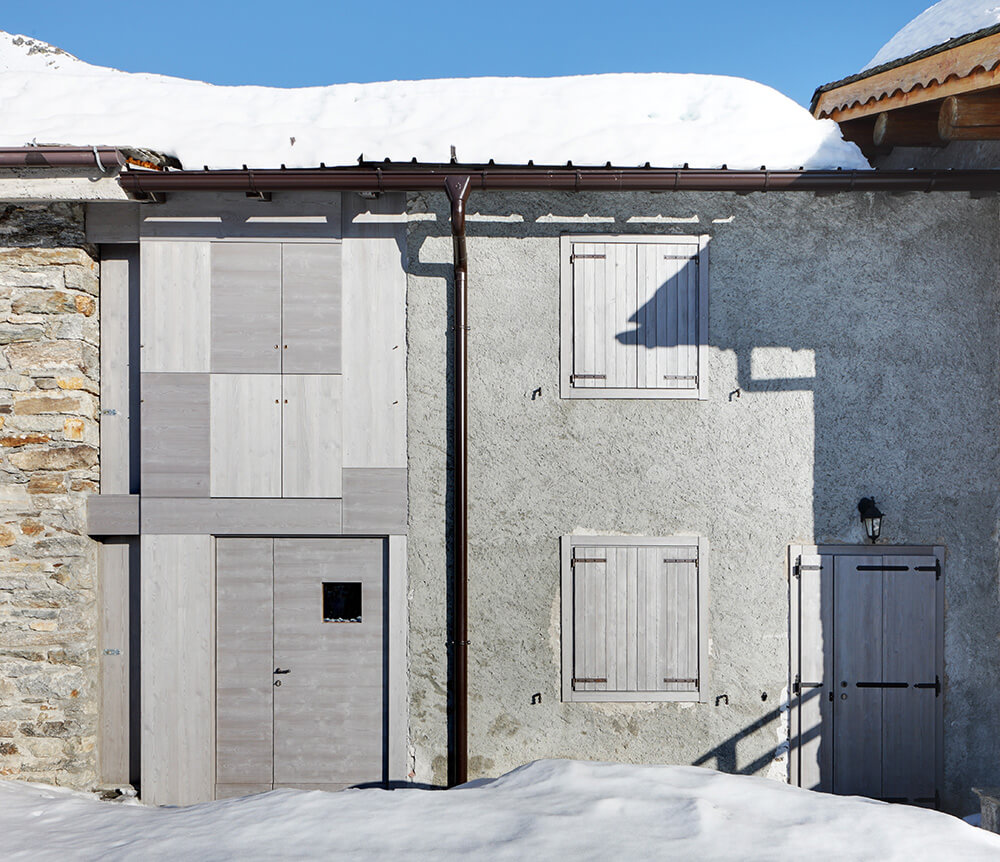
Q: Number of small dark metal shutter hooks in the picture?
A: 4